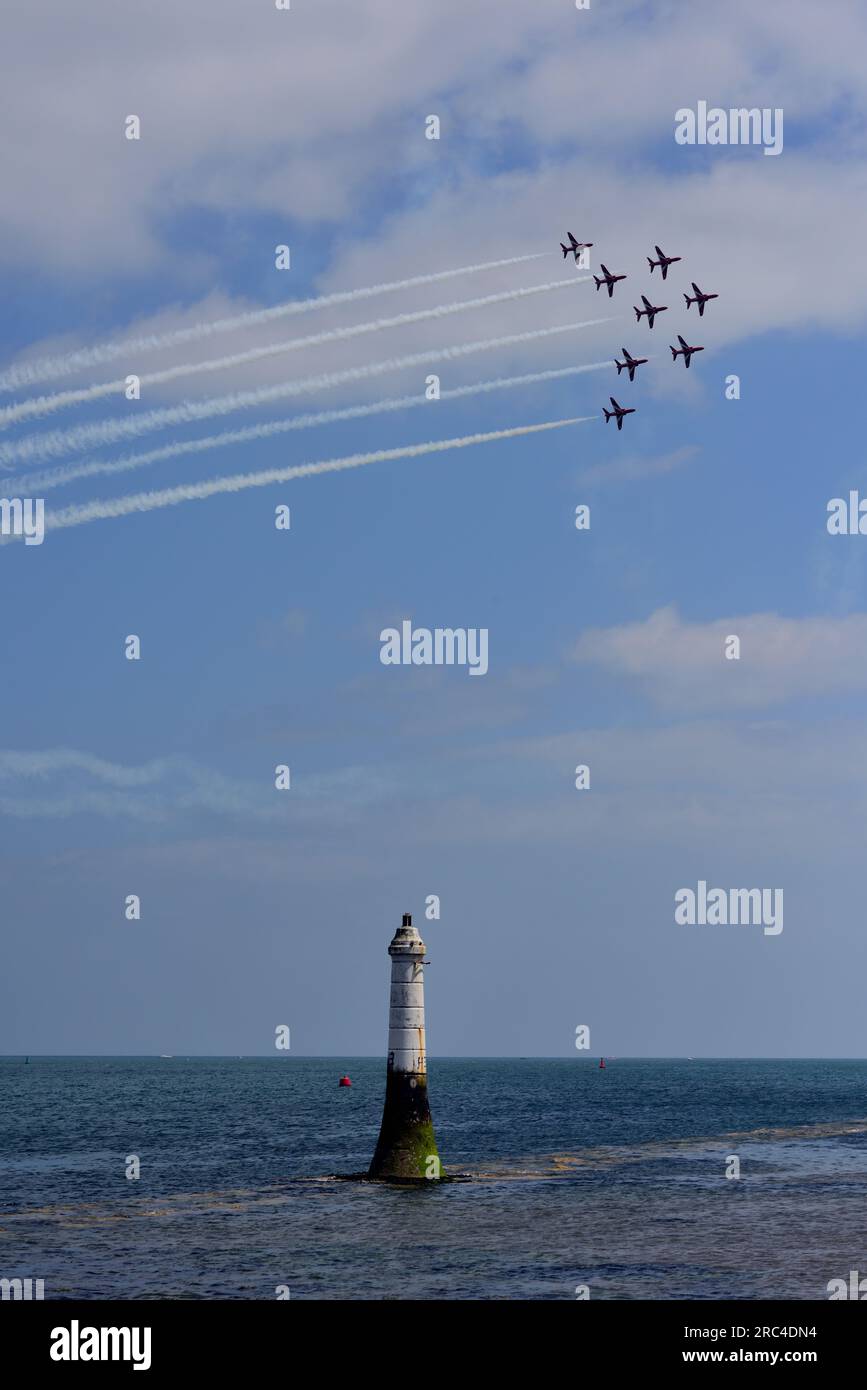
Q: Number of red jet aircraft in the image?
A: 8